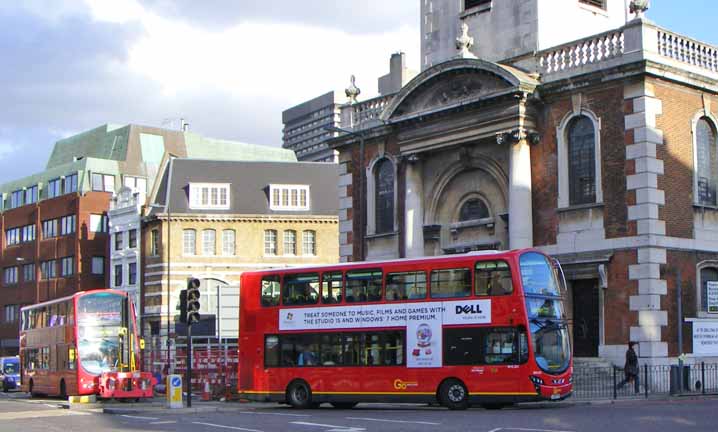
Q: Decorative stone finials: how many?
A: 3